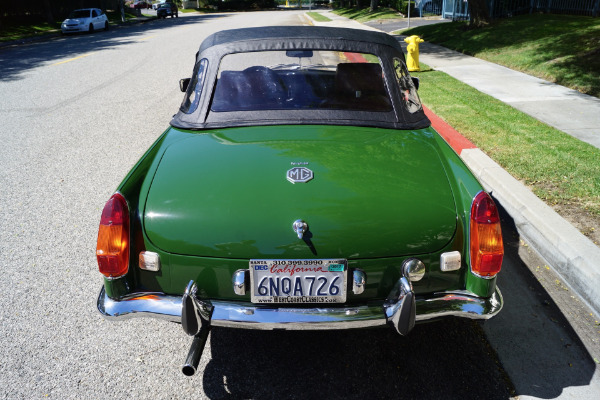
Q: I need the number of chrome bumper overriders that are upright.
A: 2